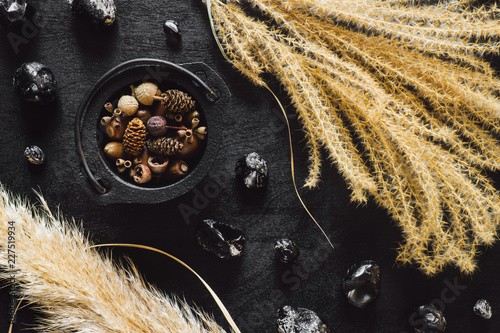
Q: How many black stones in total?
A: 12